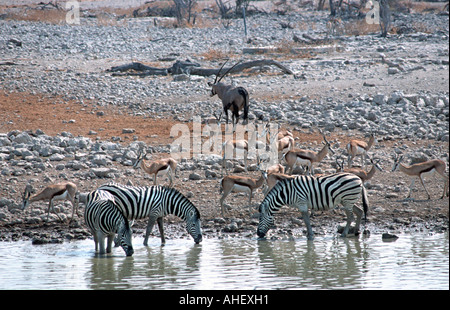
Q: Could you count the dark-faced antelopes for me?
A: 1